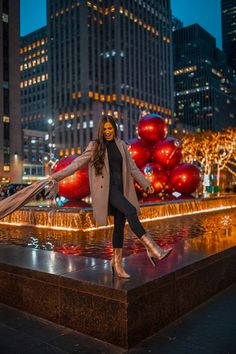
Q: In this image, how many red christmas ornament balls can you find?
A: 6